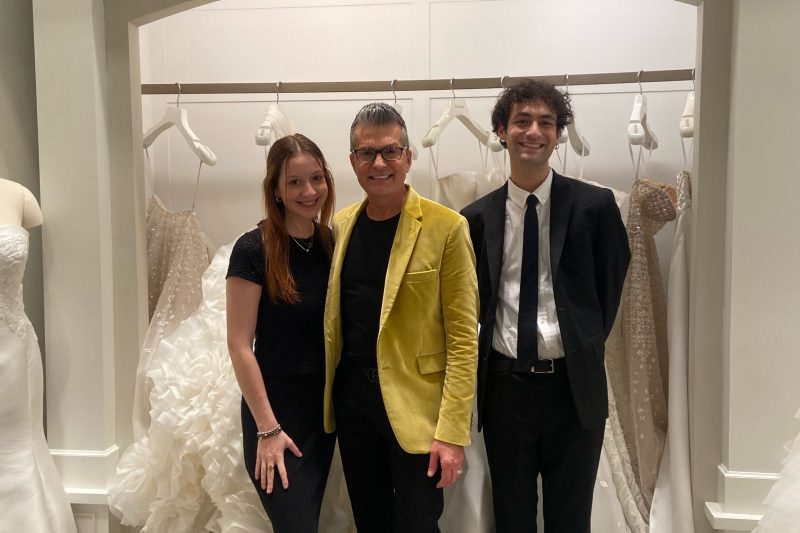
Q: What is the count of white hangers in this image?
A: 8